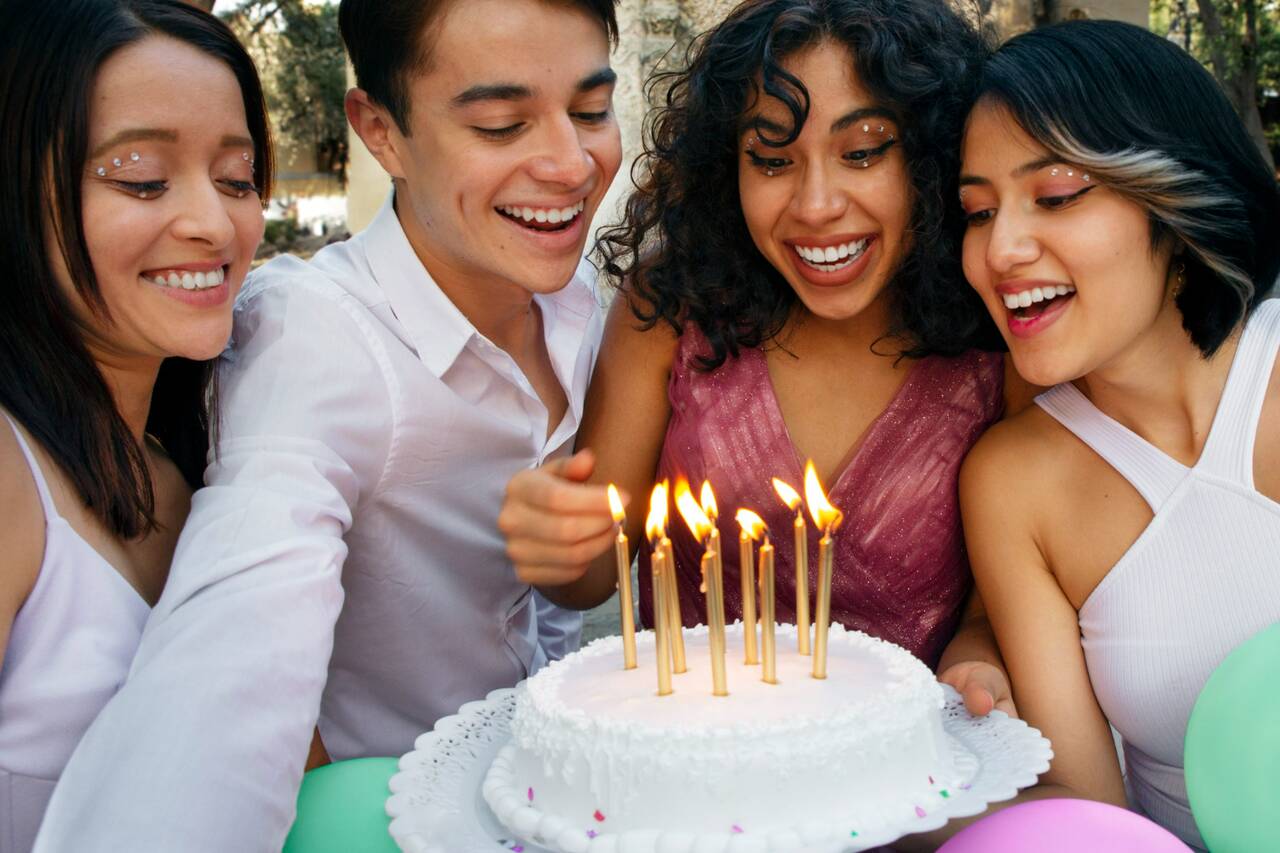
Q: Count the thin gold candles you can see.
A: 9